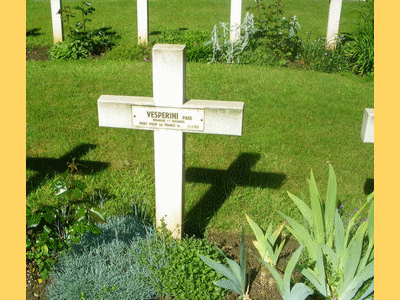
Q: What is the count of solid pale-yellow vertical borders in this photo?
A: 2